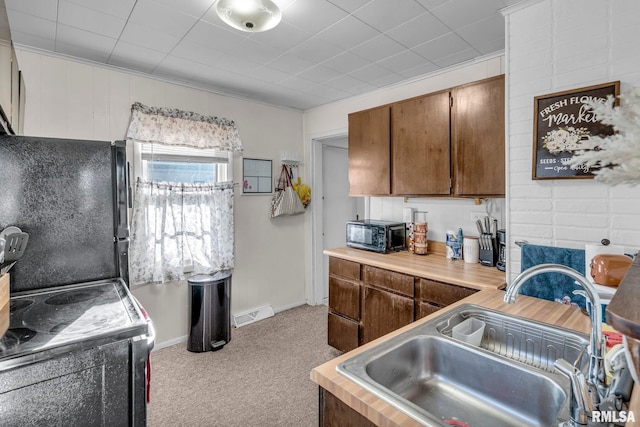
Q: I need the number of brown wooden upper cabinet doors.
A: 3